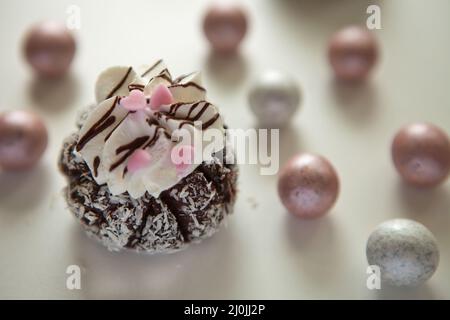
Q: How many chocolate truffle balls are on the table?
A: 8